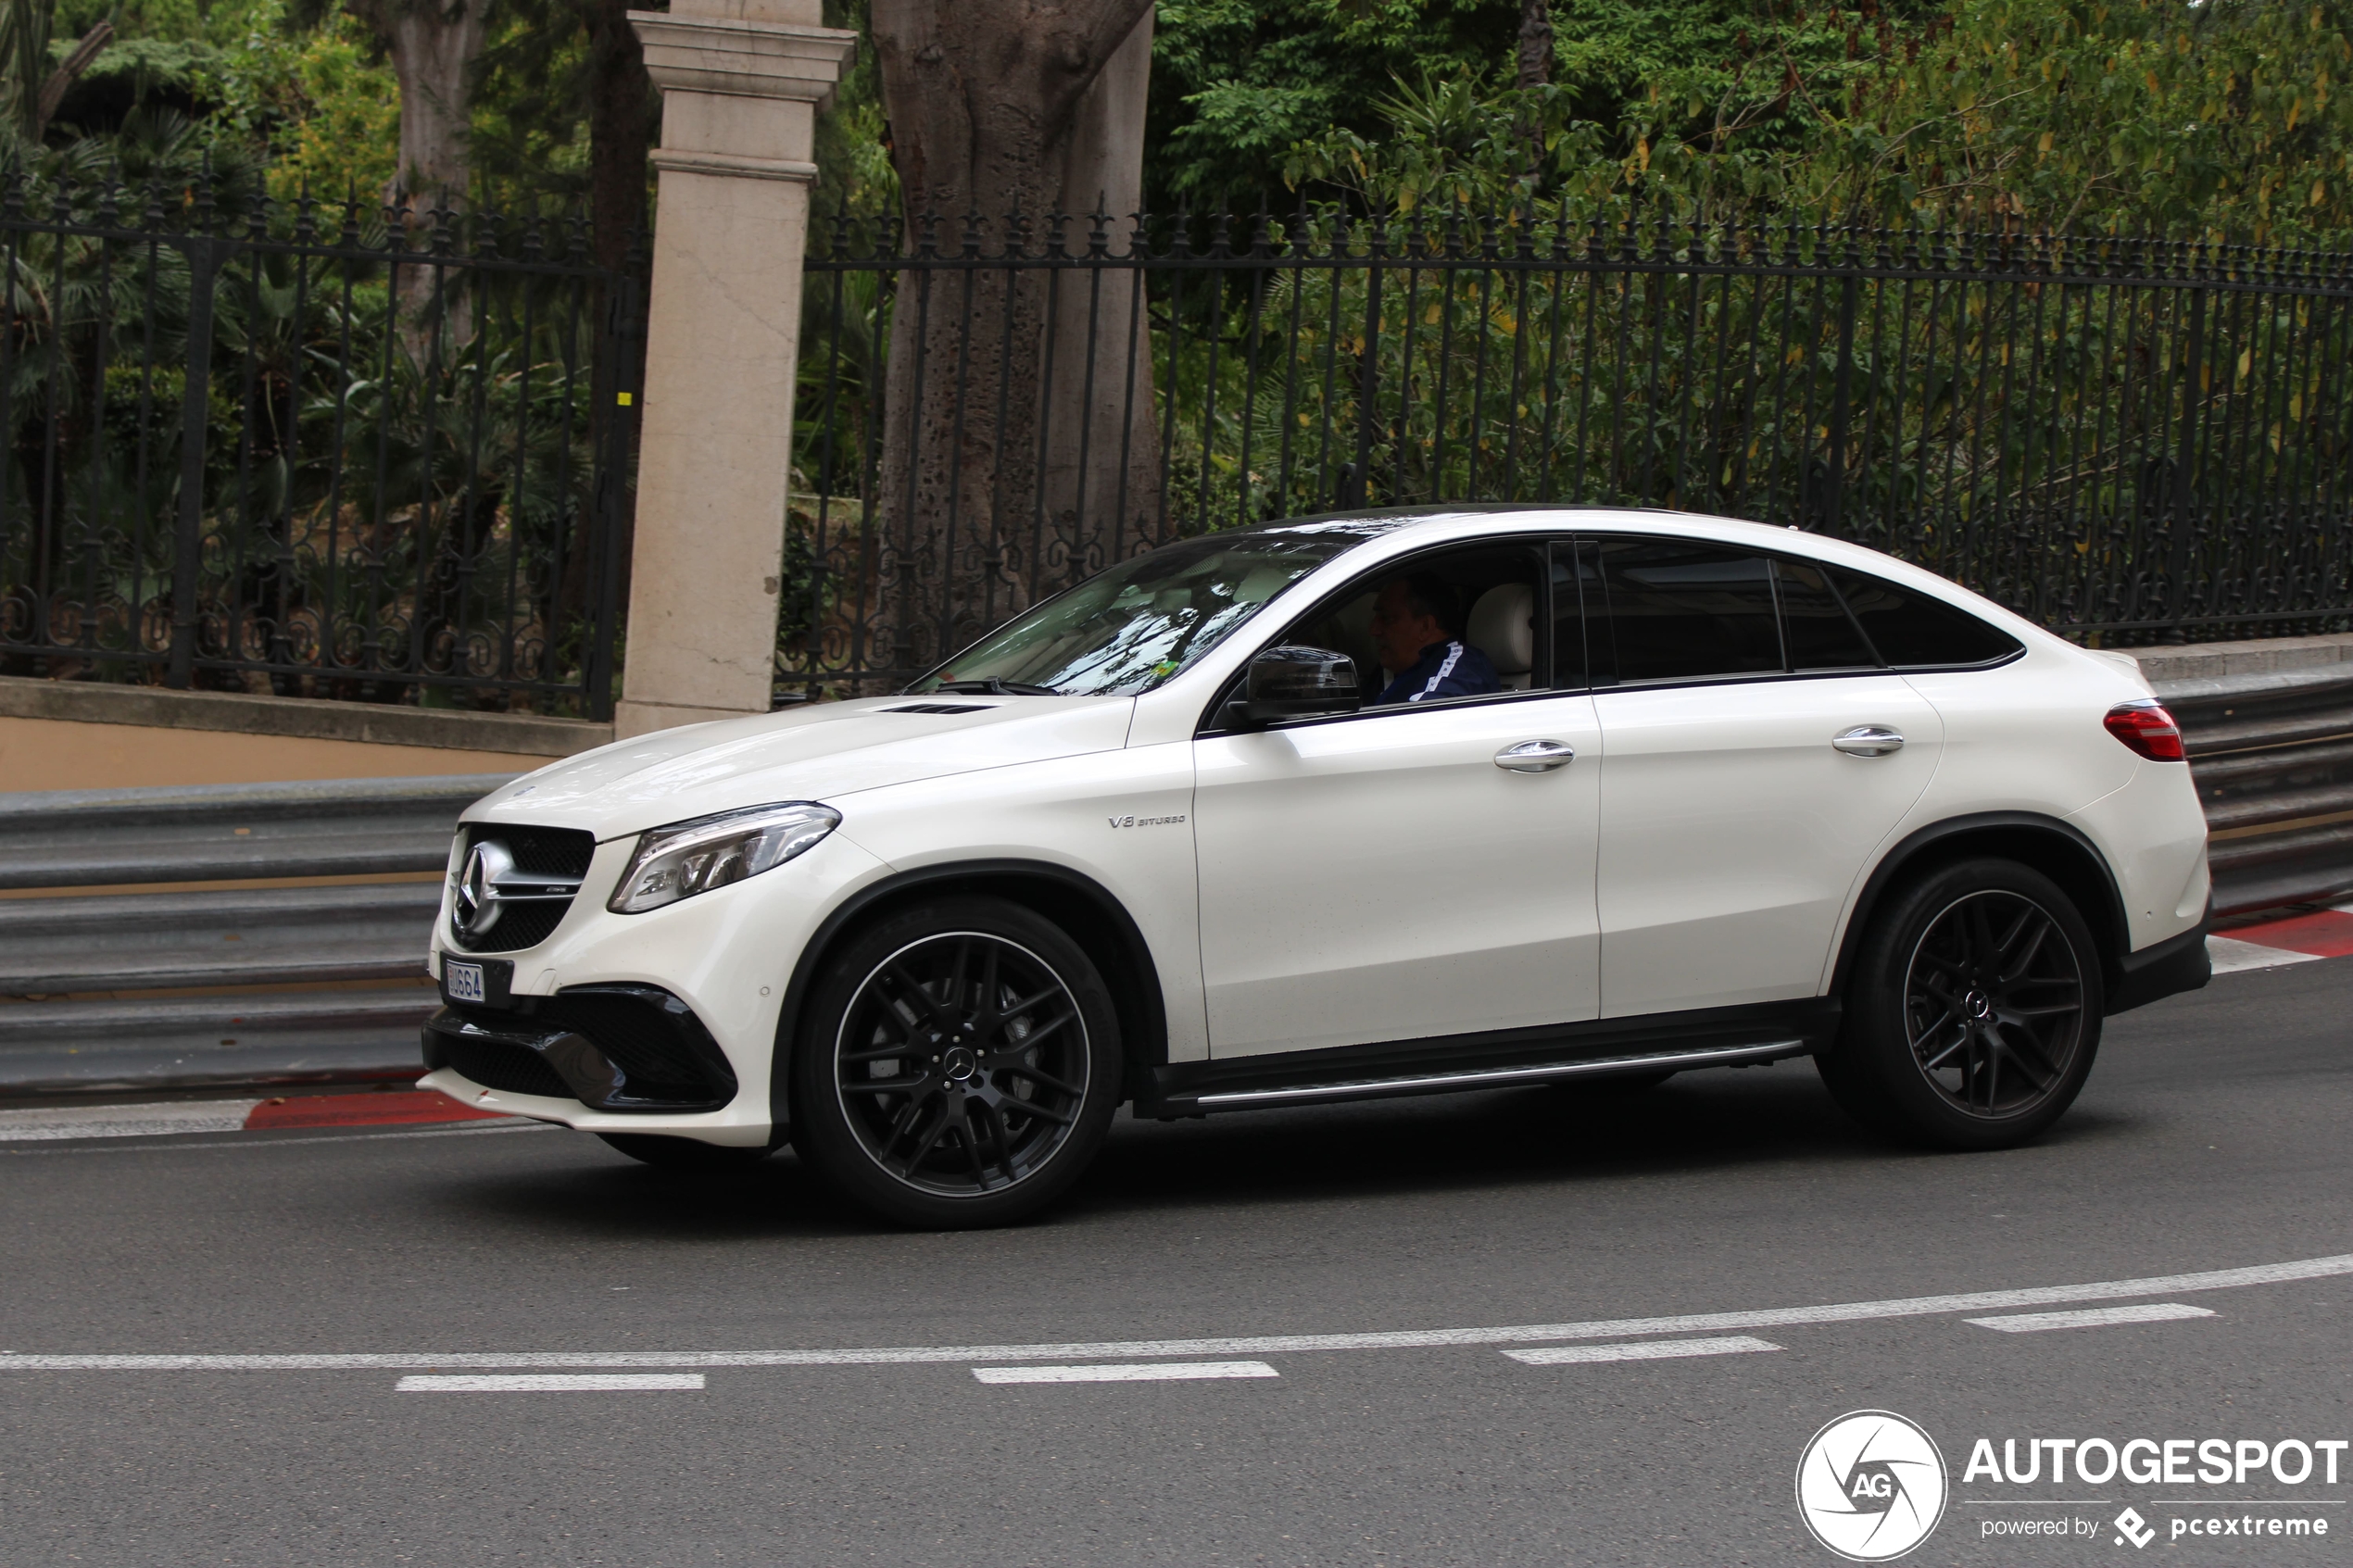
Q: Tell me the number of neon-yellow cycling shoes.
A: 0